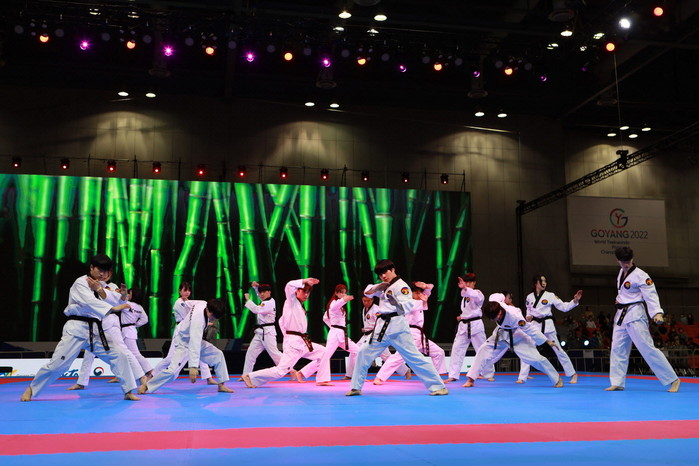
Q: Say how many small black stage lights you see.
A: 11